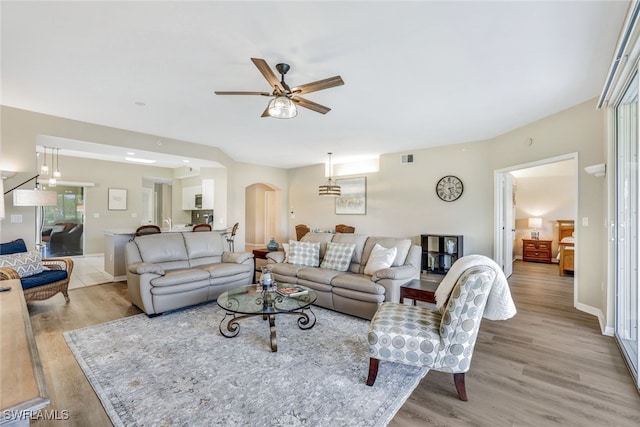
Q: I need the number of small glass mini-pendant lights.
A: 3